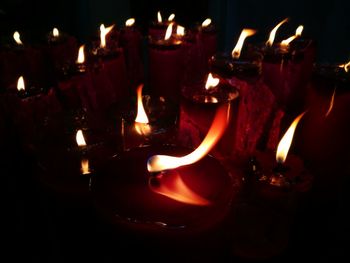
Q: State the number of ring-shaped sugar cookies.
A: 0